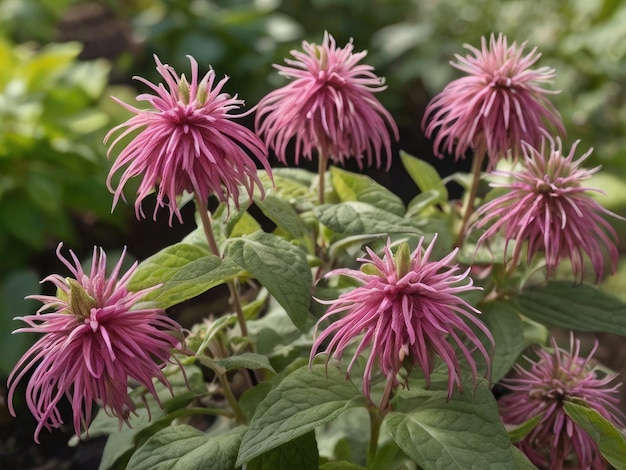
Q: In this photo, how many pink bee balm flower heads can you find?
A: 7